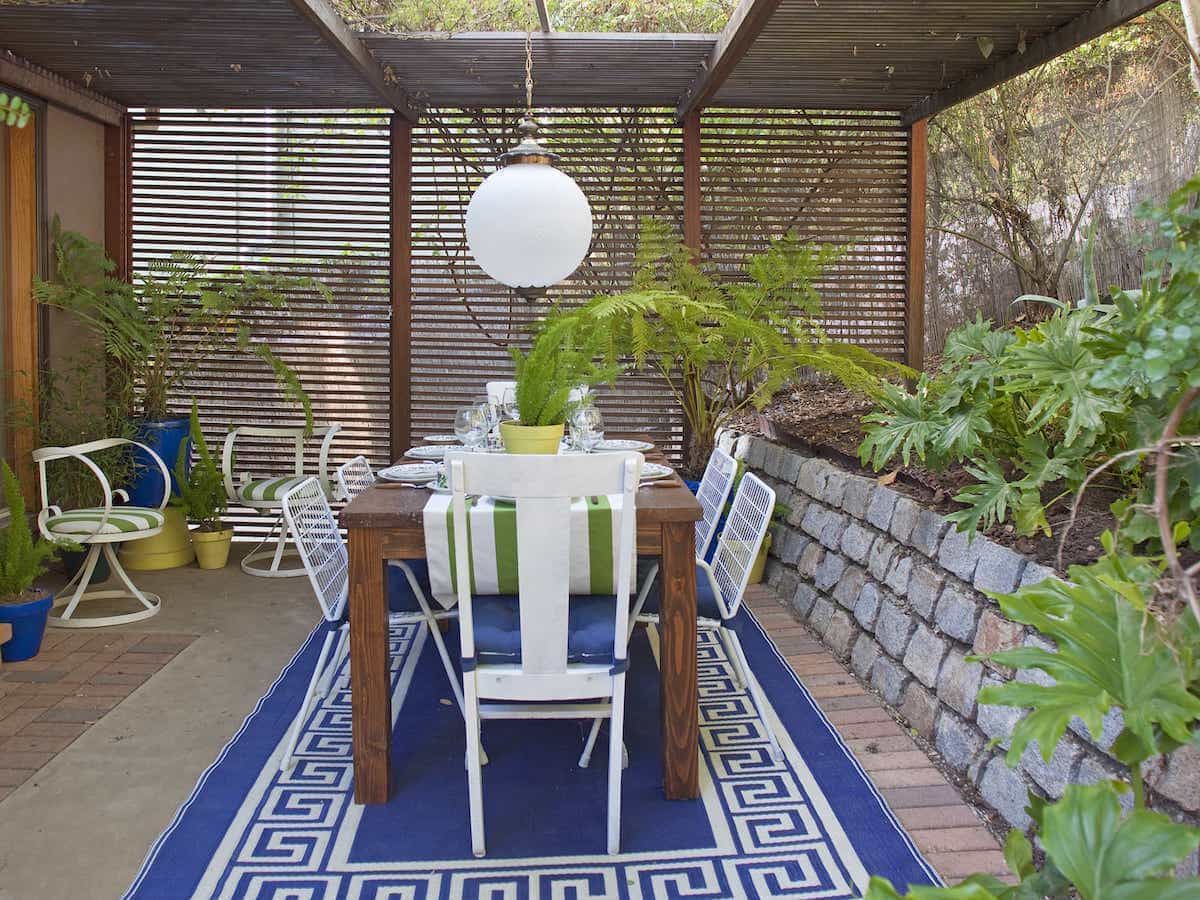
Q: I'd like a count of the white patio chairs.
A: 8